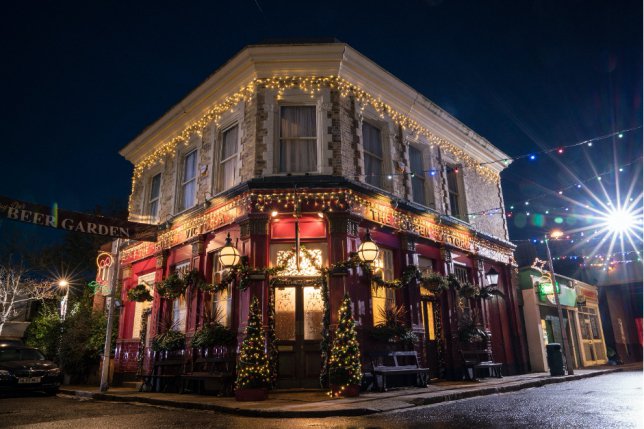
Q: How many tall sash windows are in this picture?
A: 7